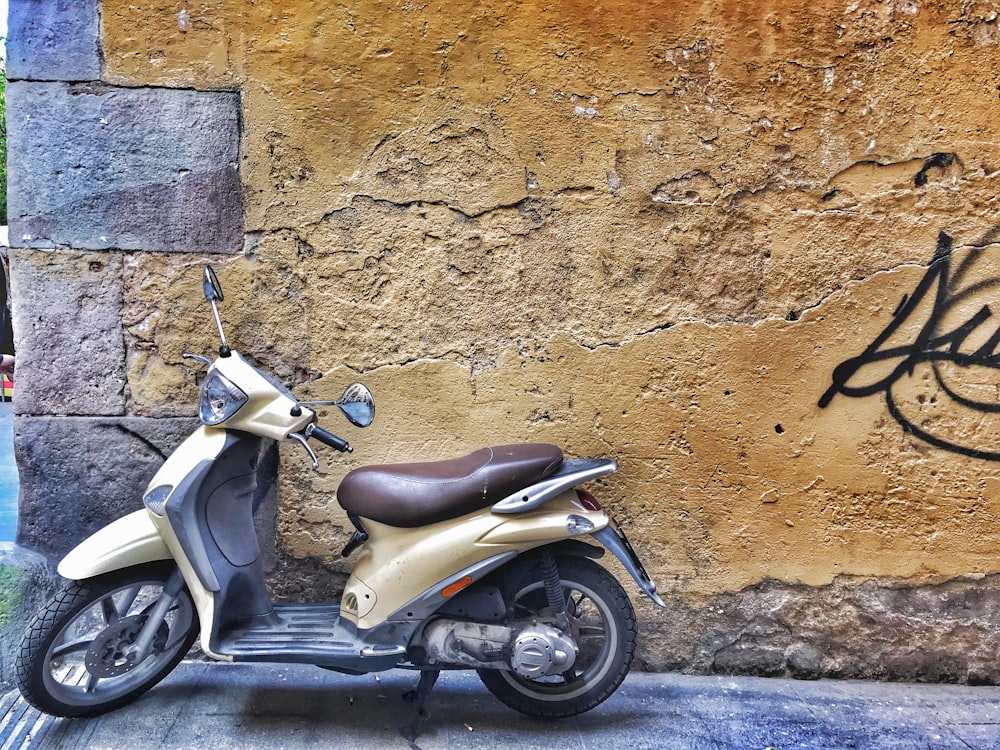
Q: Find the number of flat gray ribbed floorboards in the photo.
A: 1